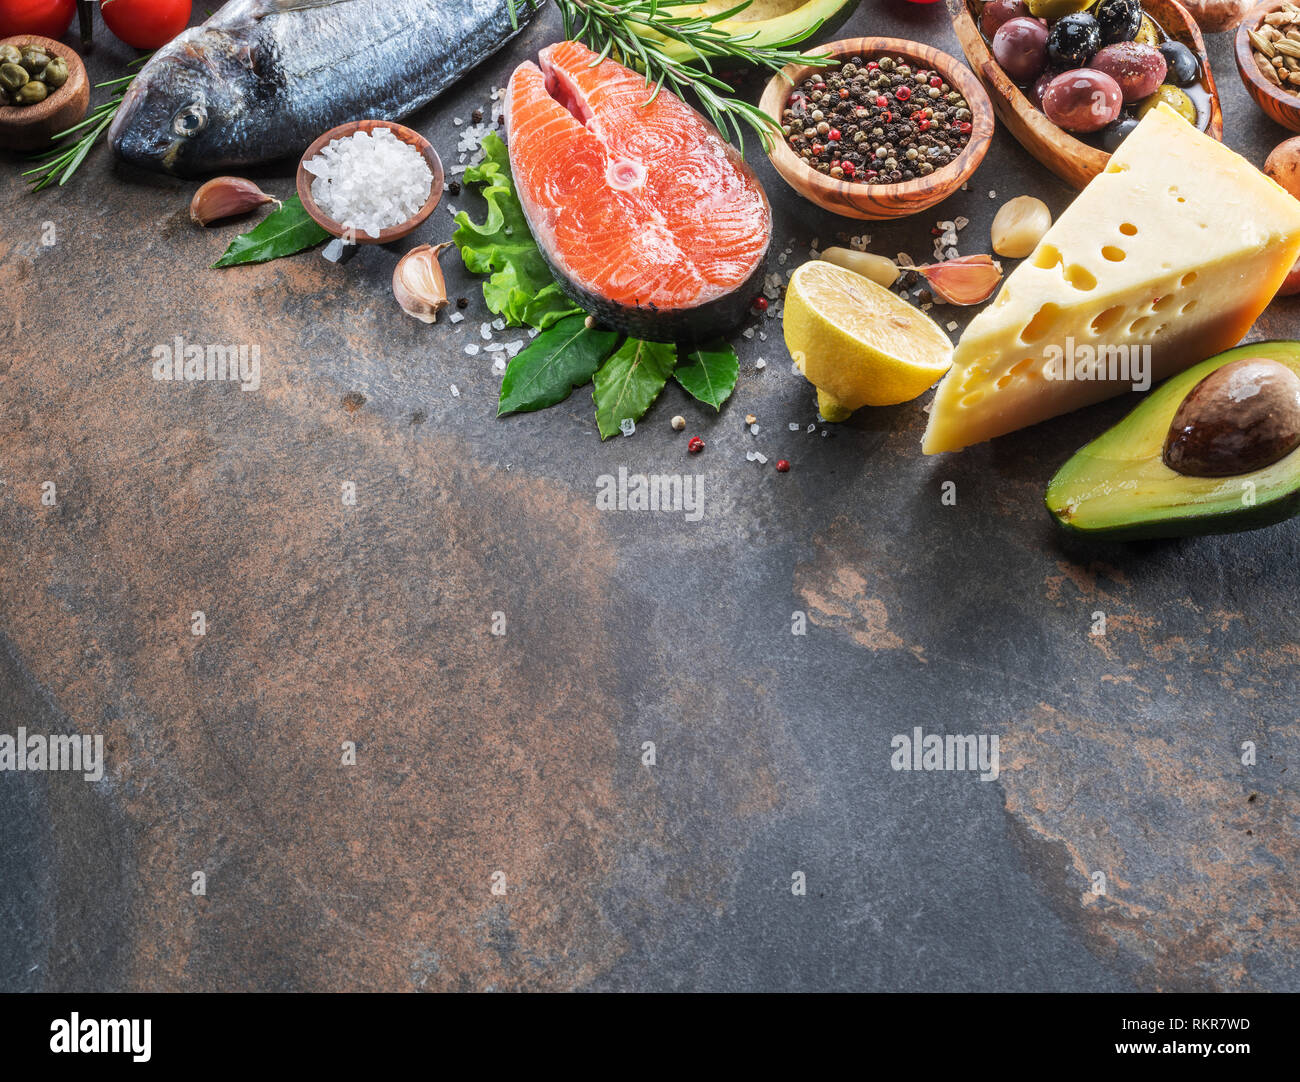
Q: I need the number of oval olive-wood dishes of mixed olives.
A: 1